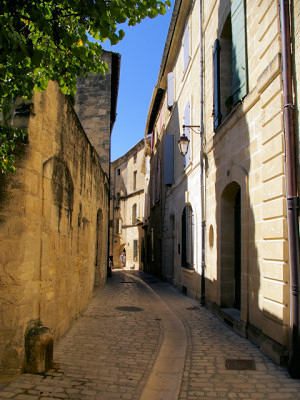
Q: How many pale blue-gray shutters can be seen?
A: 4